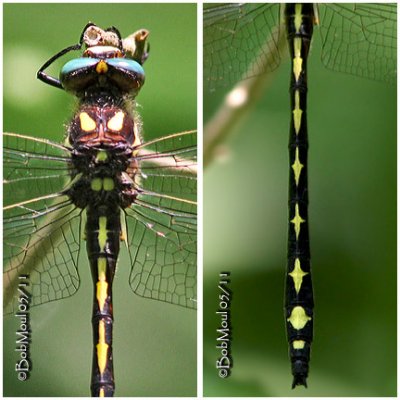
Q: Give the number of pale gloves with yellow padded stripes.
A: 0